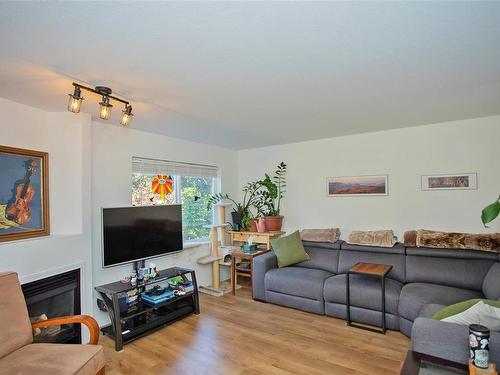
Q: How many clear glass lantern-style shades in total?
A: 3